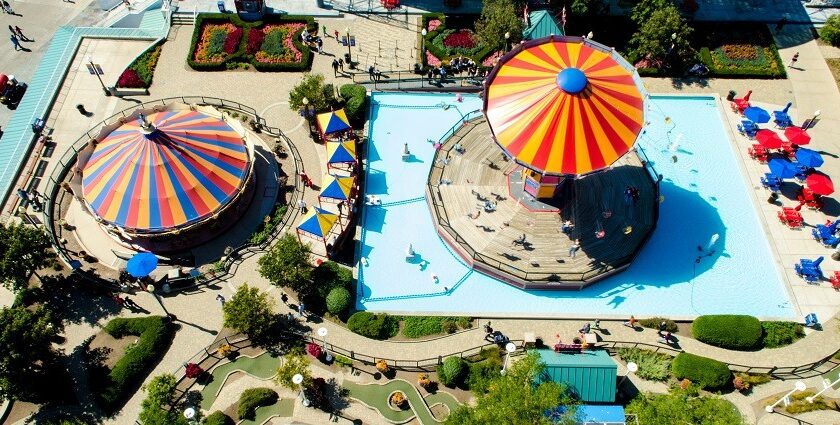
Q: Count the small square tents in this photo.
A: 4